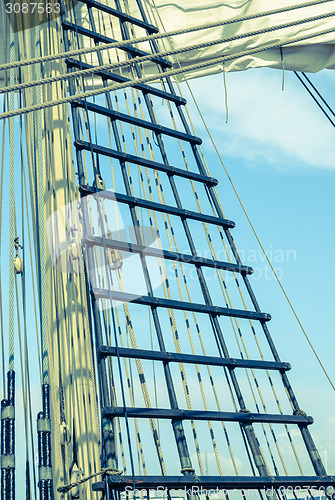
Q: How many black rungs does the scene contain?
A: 11